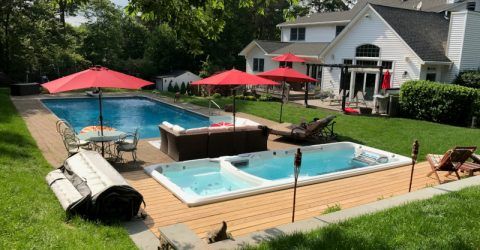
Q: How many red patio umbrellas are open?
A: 4